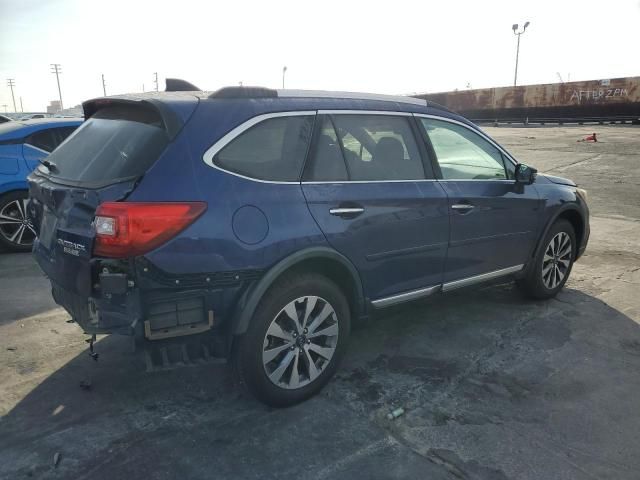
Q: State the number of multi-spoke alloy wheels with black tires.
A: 3